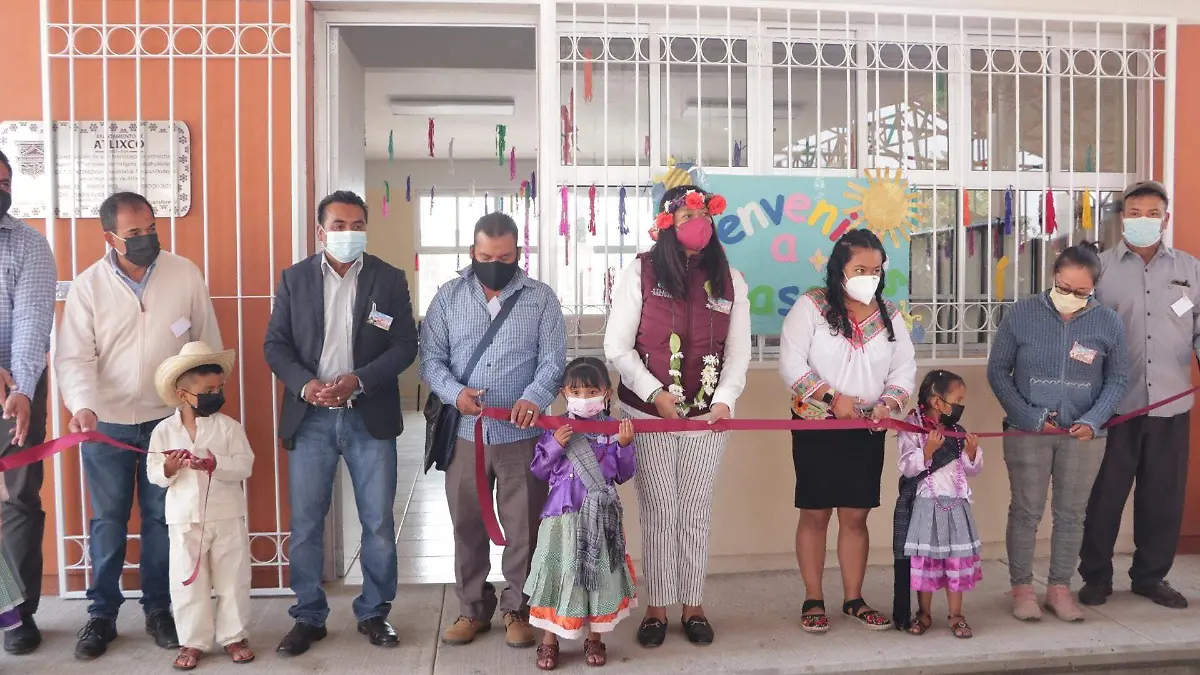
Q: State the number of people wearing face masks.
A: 11